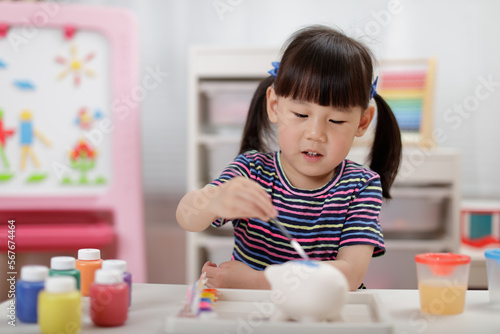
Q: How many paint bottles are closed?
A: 6